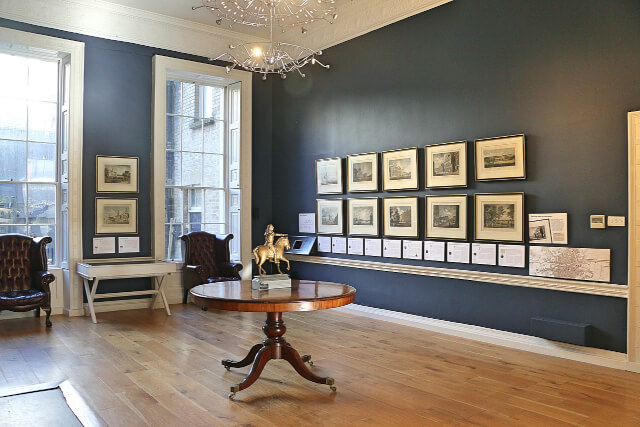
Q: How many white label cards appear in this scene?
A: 12